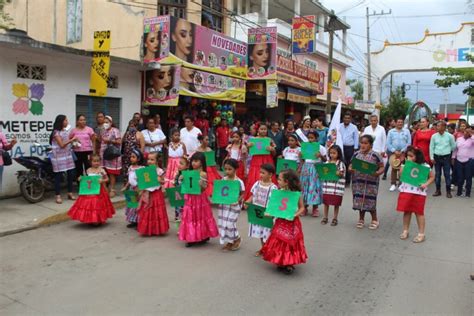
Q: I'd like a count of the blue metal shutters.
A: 1